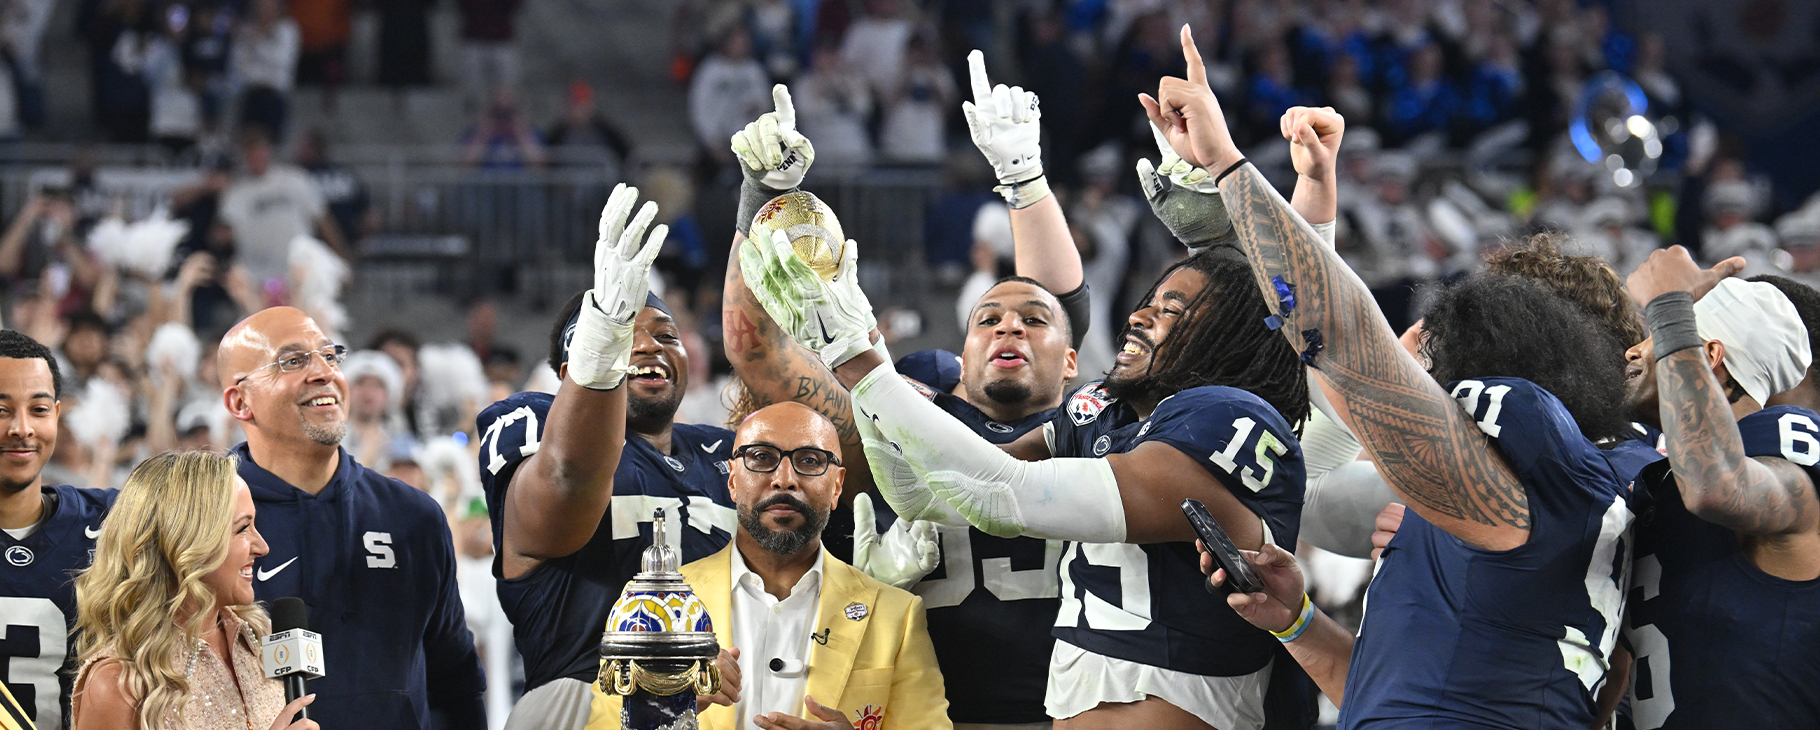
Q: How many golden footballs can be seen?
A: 1